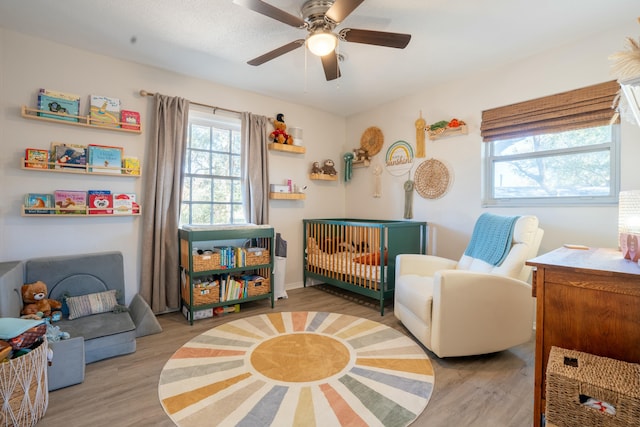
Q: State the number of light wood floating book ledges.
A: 3